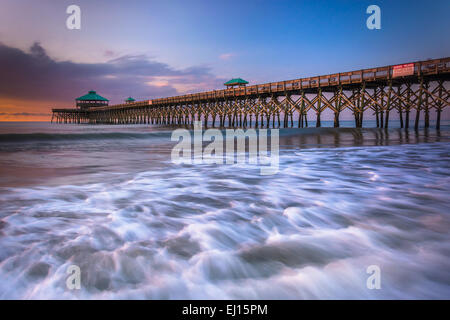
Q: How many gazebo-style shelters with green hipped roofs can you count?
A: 3